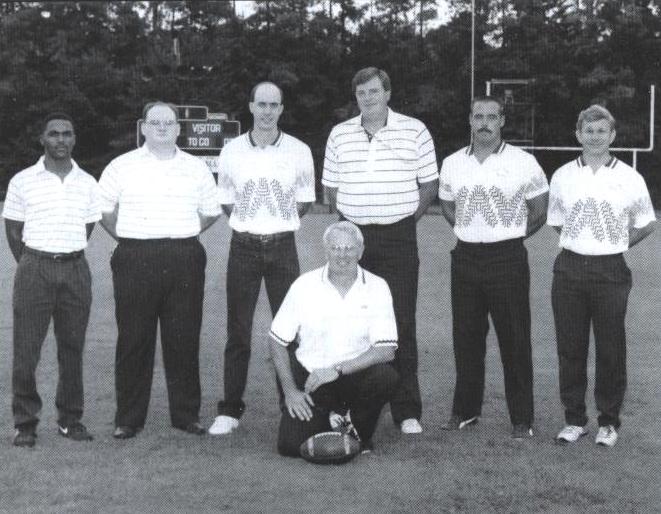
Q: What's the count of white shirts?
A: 7